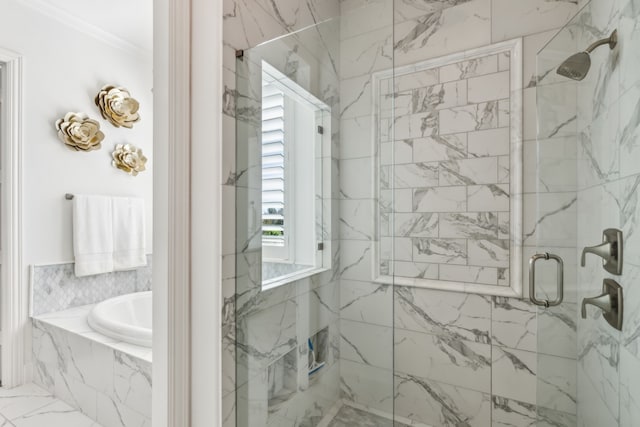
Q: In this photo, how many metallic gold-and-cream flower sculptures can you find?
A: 3